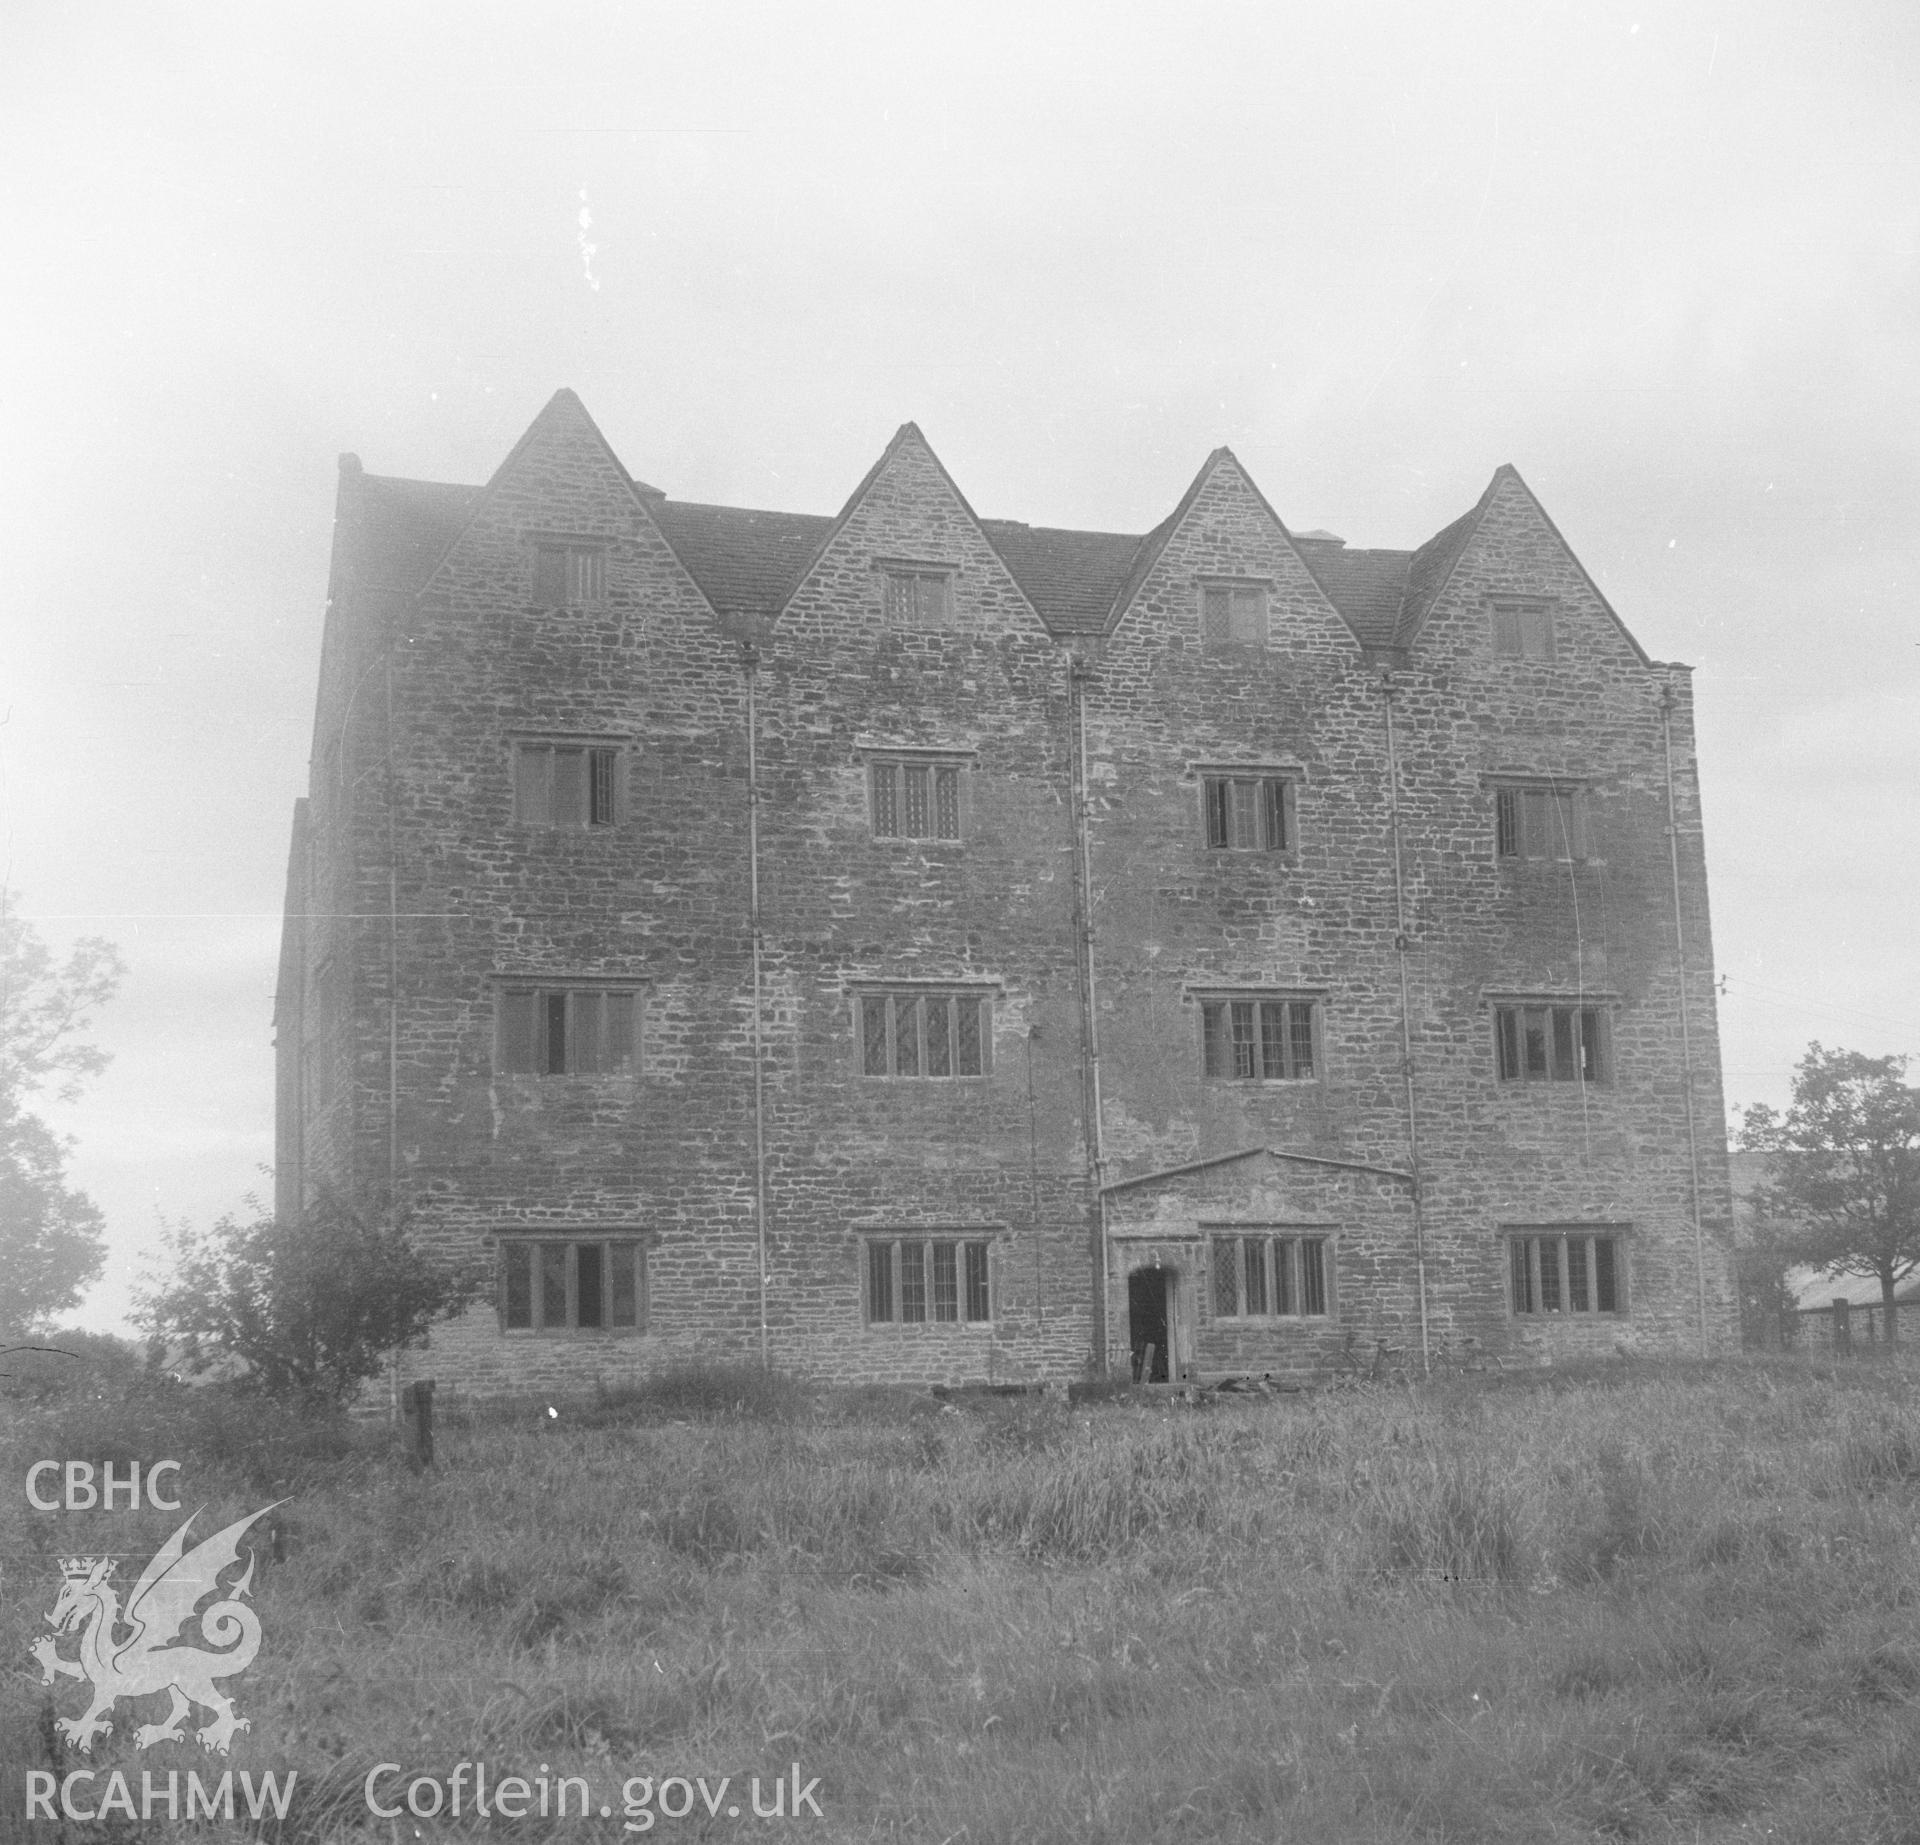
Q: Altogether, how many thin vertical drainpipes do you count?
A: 5